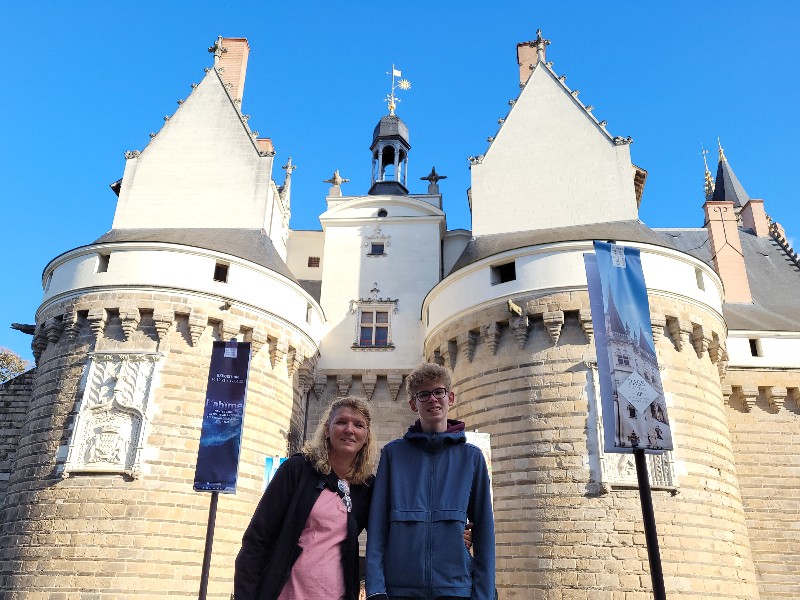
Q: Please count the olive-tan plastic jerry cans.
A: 0